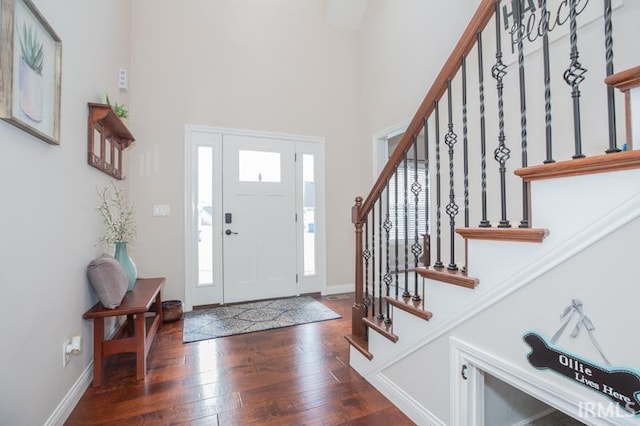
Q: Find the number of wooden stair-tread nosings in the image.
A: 7